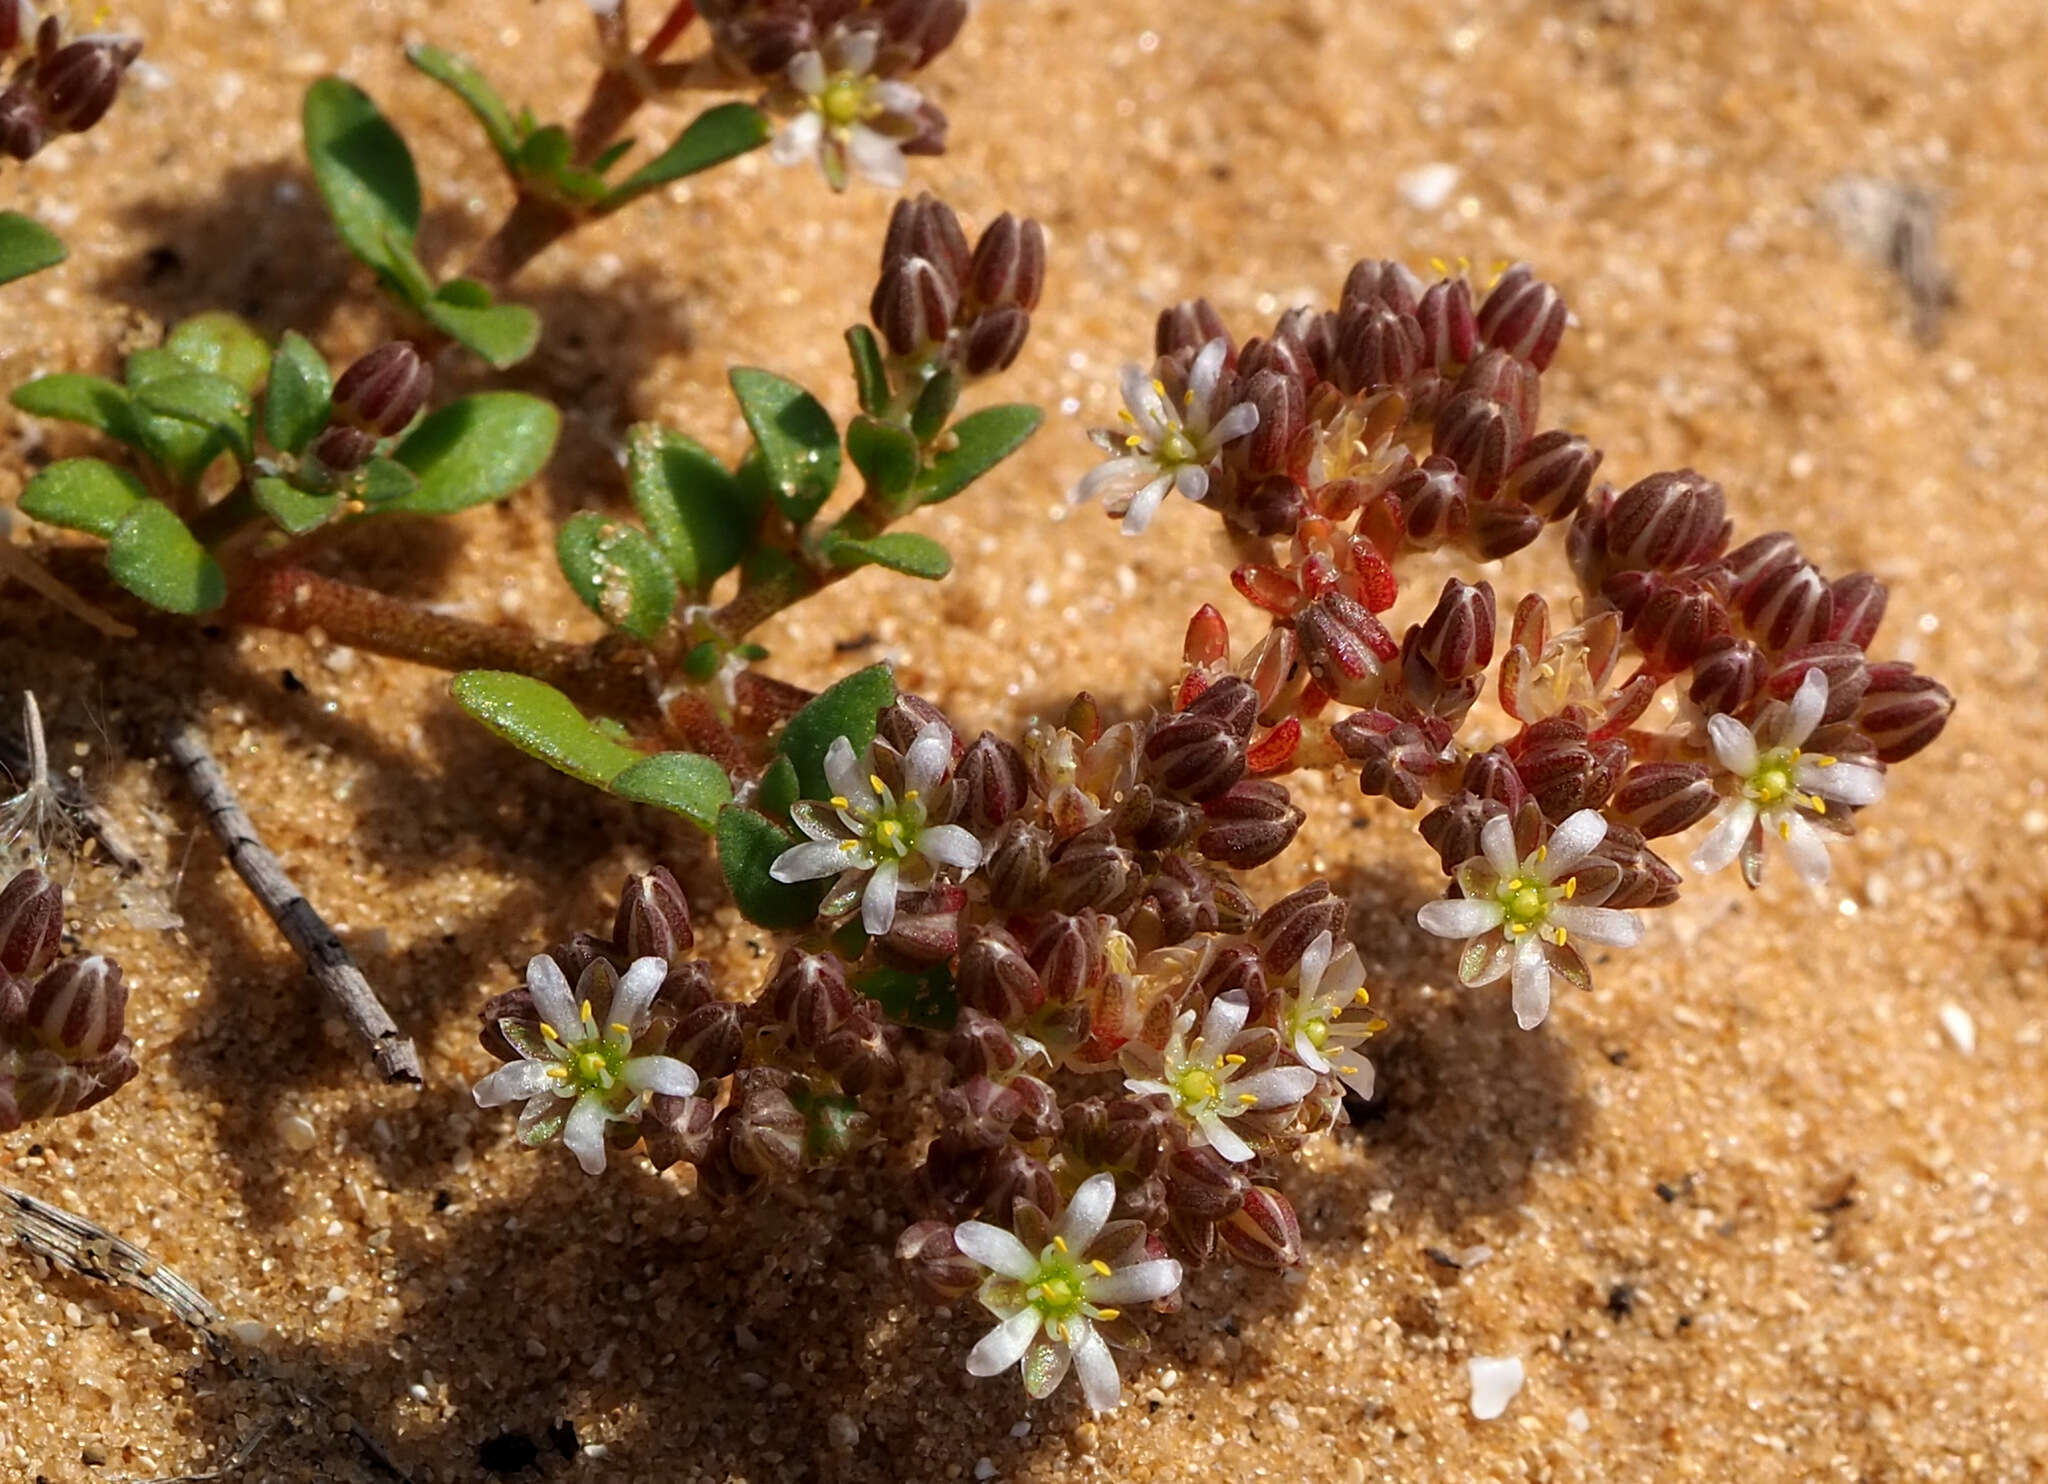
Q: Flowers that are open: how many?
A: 9